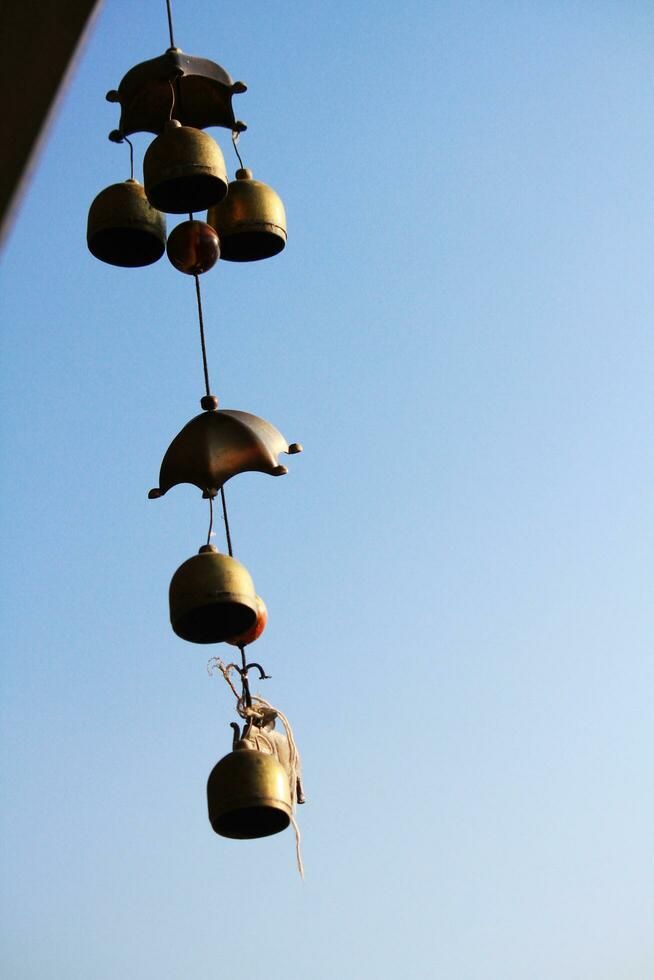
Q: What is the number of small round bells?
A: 5